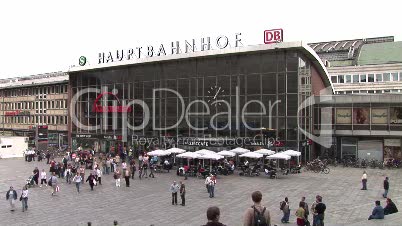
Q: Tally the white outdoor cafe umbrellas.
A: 11